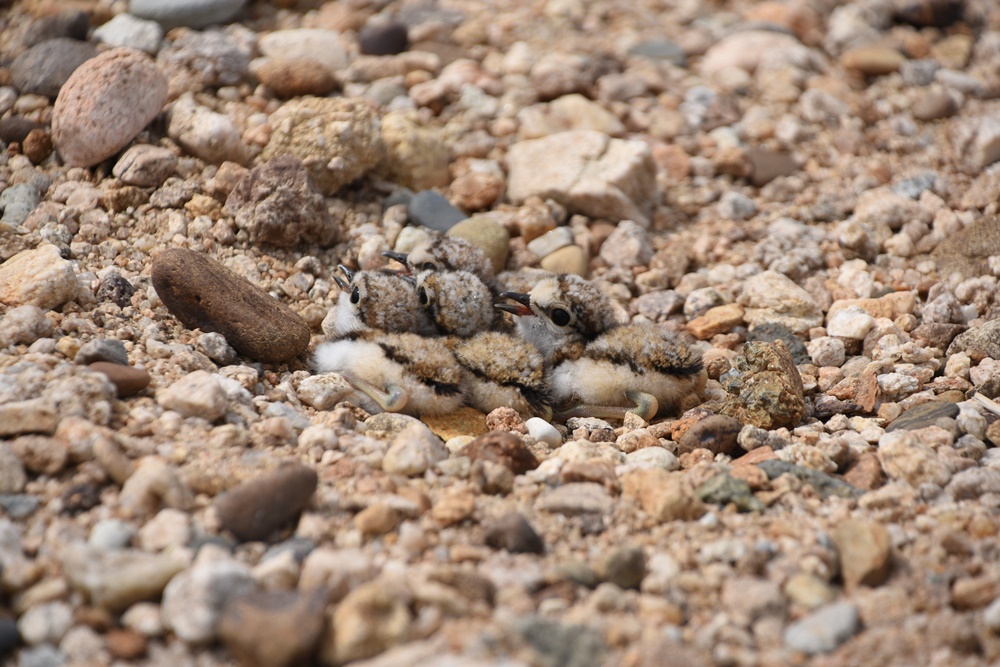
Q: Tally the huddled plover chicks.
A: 4